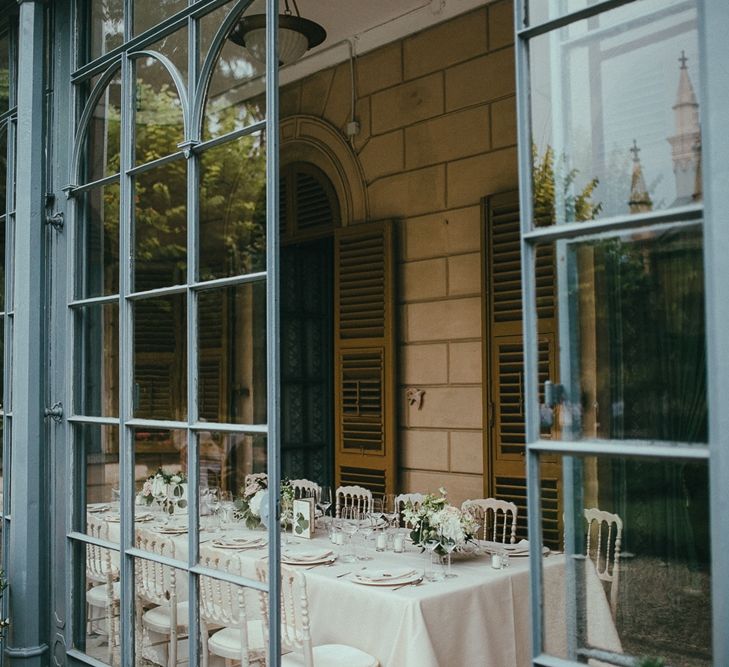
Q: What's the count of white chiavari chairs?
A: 10